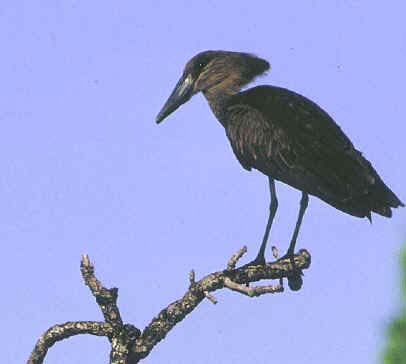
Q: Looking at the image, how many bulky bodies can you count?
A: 1